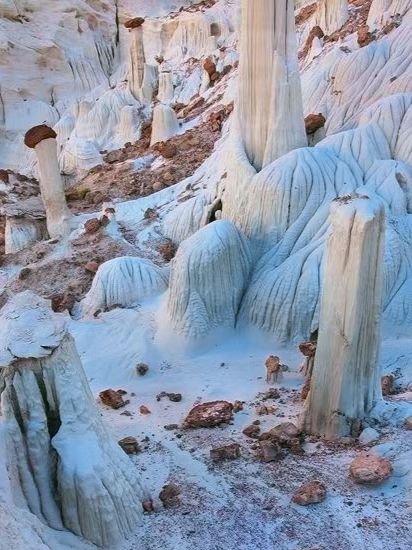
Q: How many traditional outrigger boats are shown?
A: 0